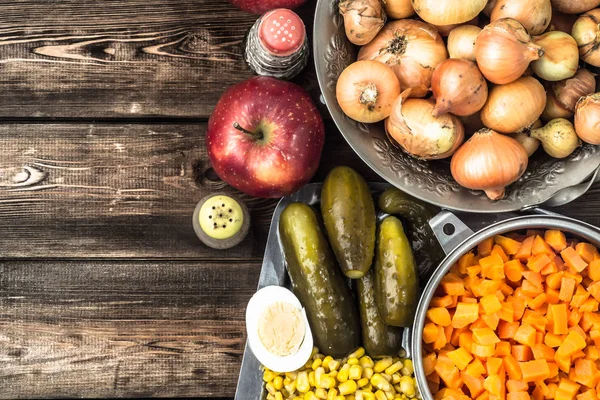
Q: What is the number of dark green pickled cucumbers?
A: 5